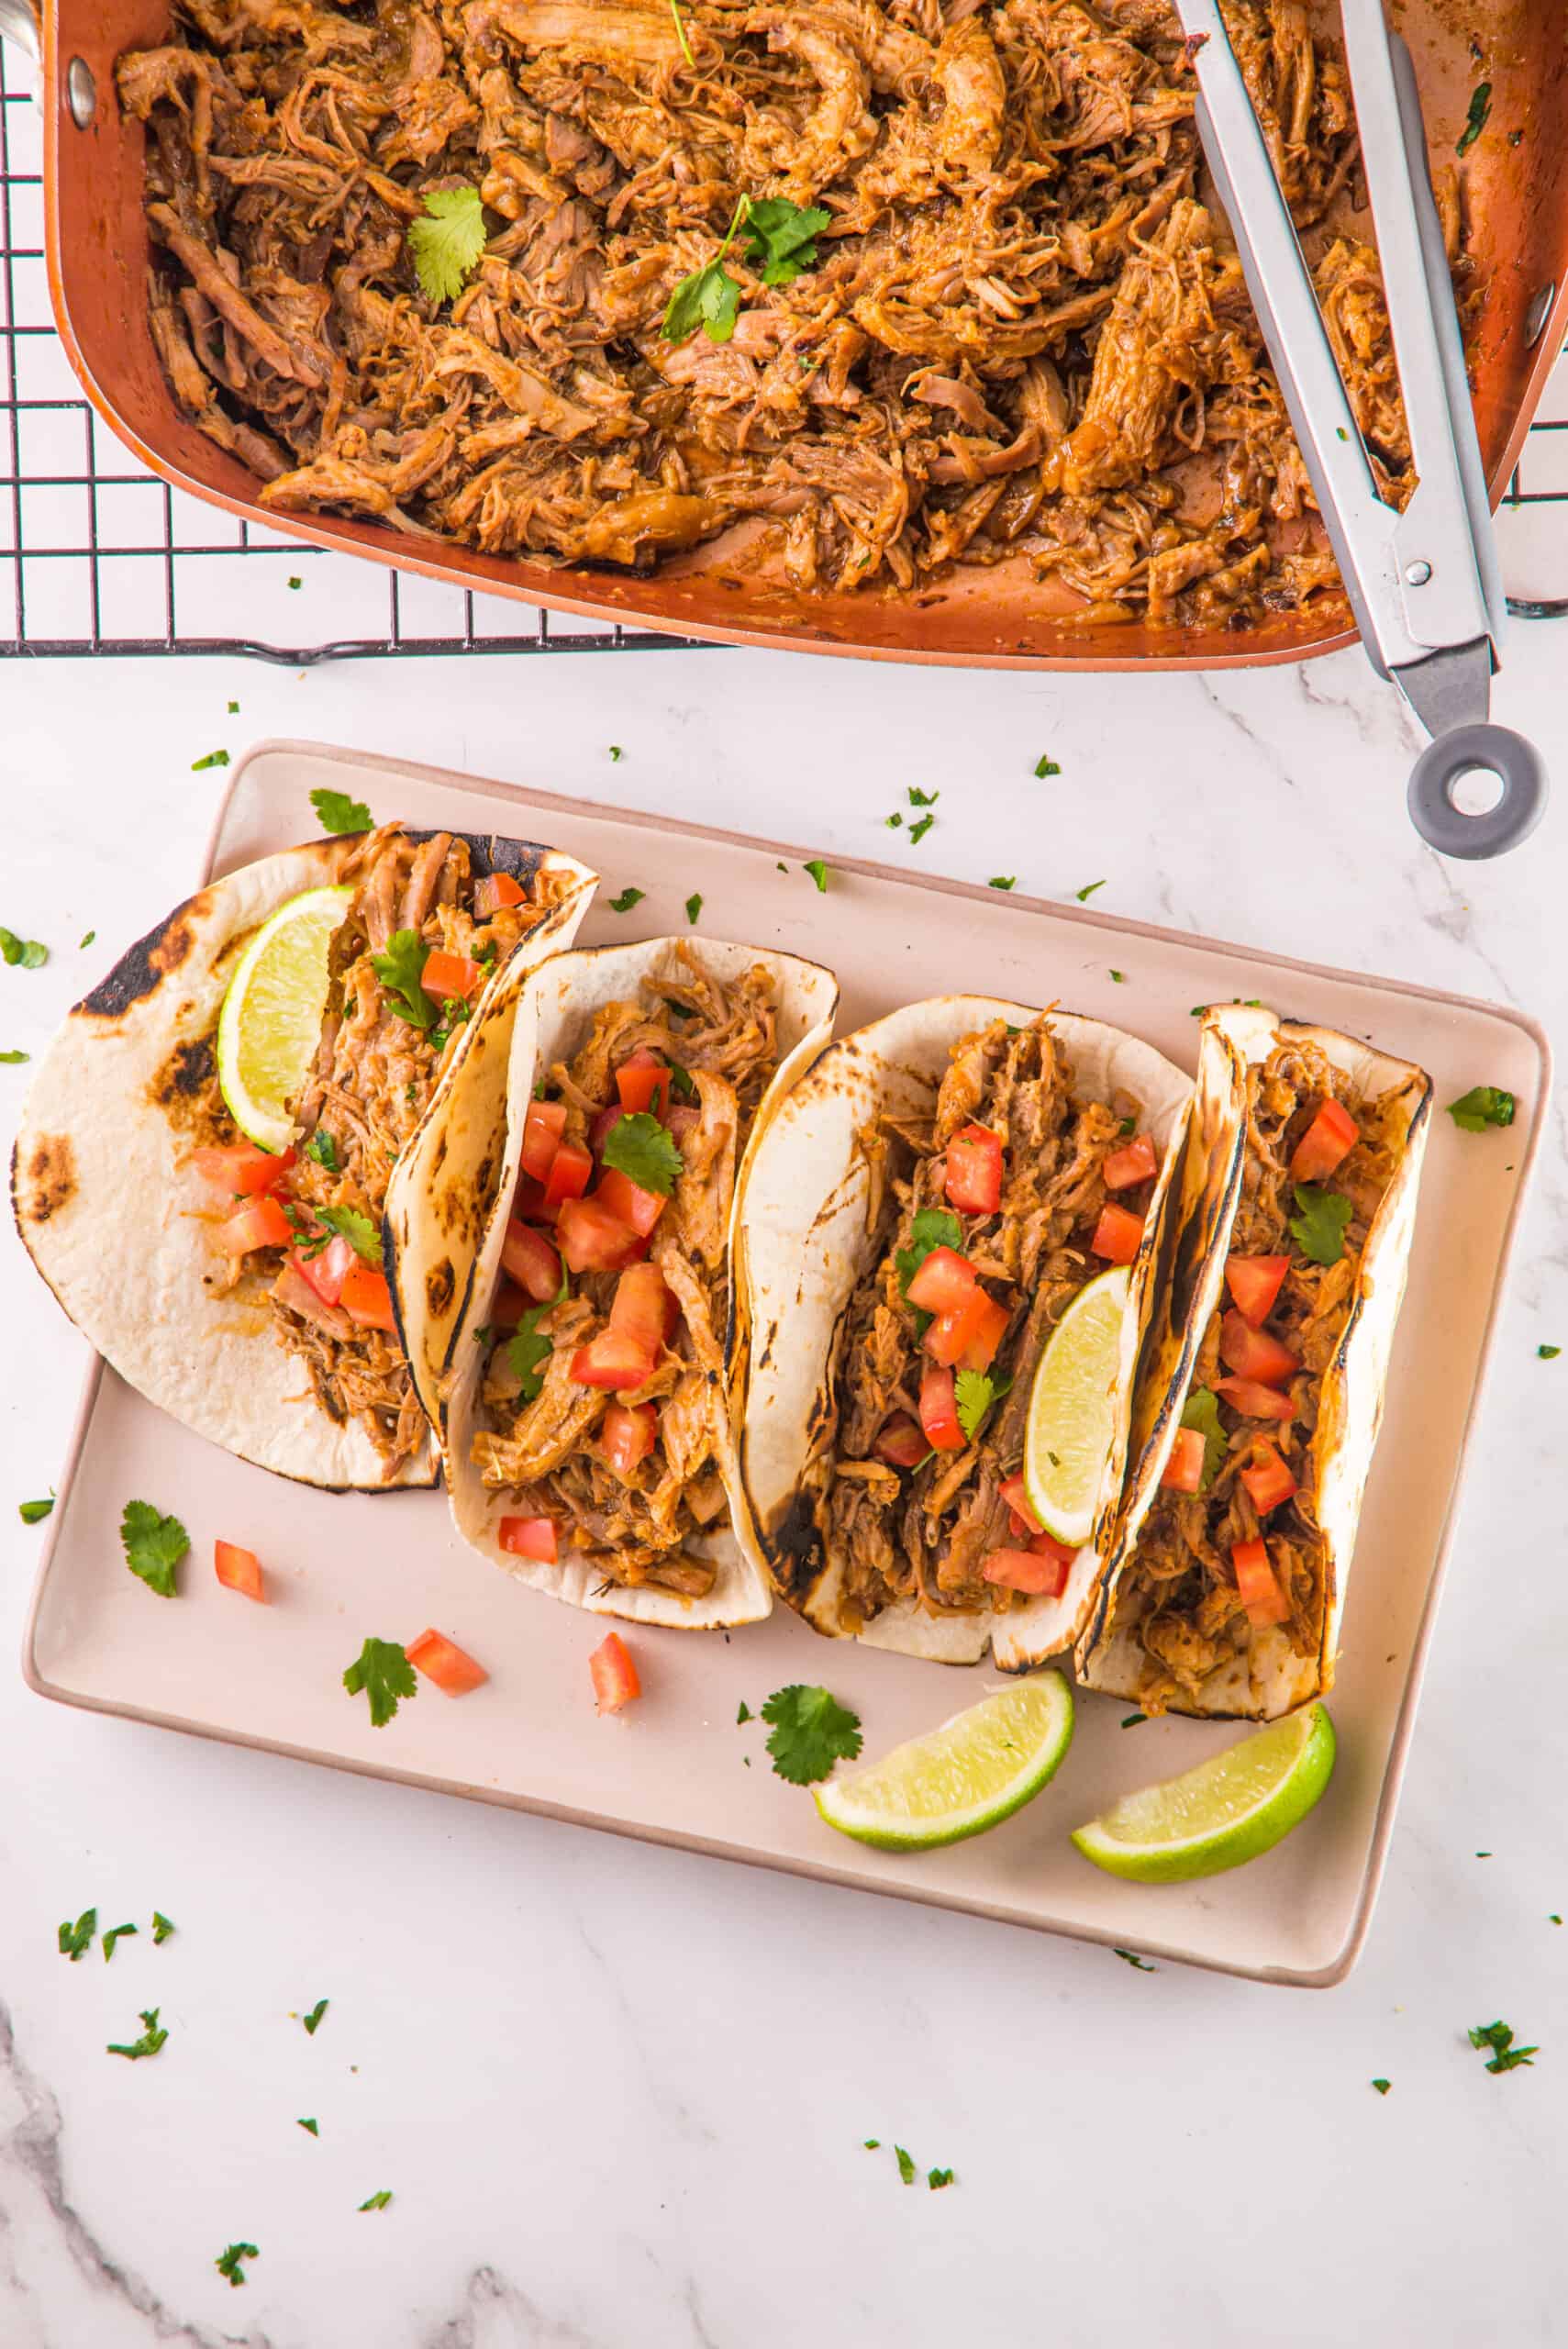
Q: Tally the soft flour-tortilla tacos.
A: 4